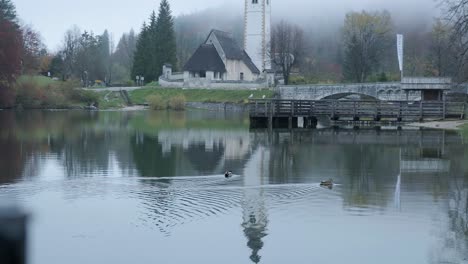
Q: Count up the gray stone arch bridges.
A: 1